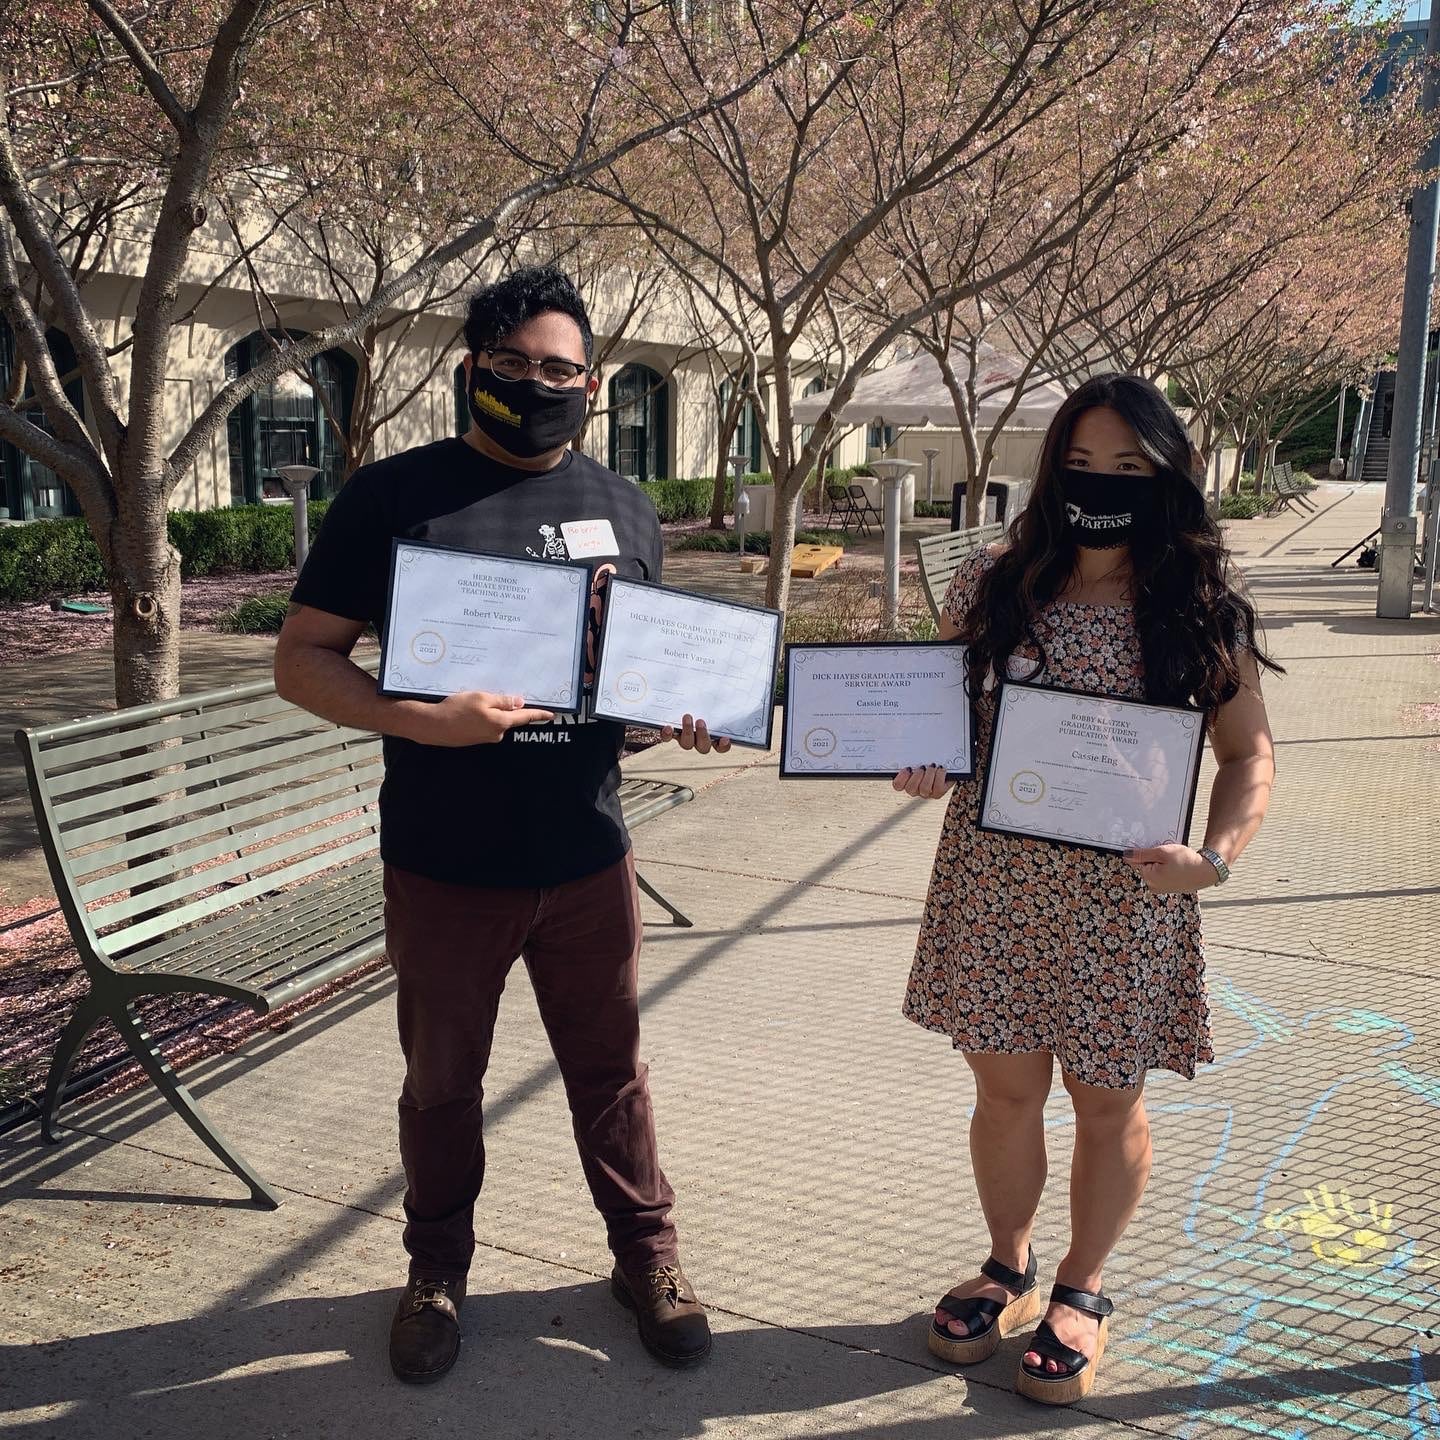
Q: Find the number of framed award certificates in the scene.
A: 4